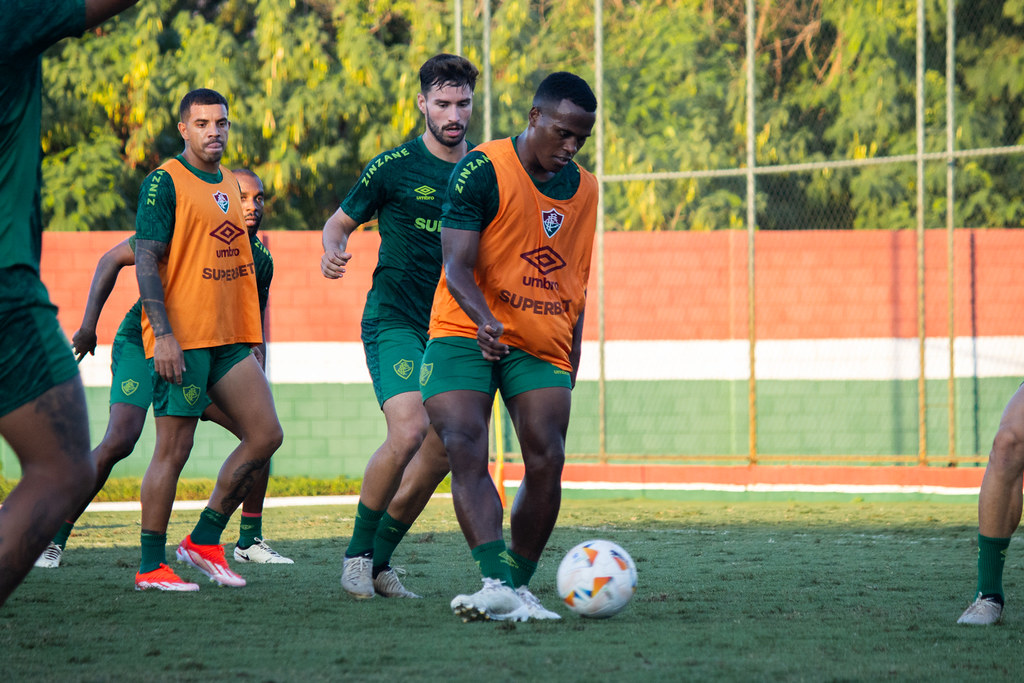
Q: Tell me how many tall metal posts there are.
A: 6